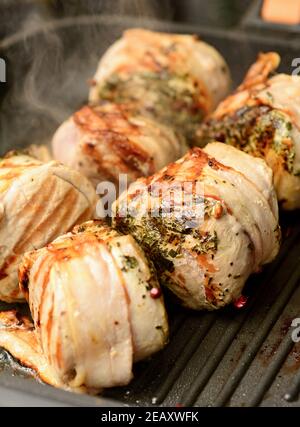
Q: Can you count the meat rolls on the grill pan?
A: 6